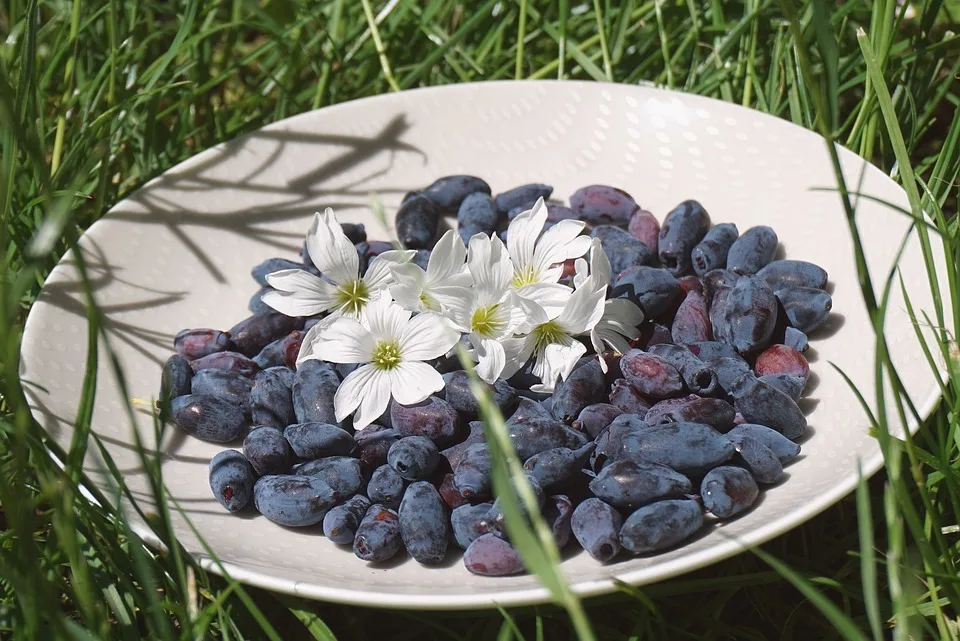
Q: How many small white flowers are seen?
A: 7